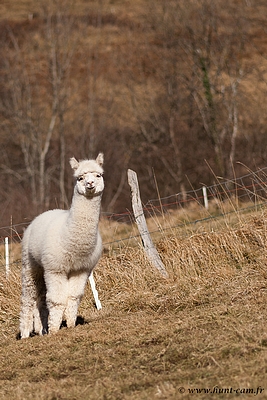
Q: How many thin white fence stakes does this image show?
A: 3